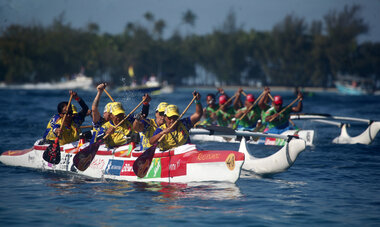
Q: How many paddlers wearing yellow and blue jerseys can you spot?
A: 6